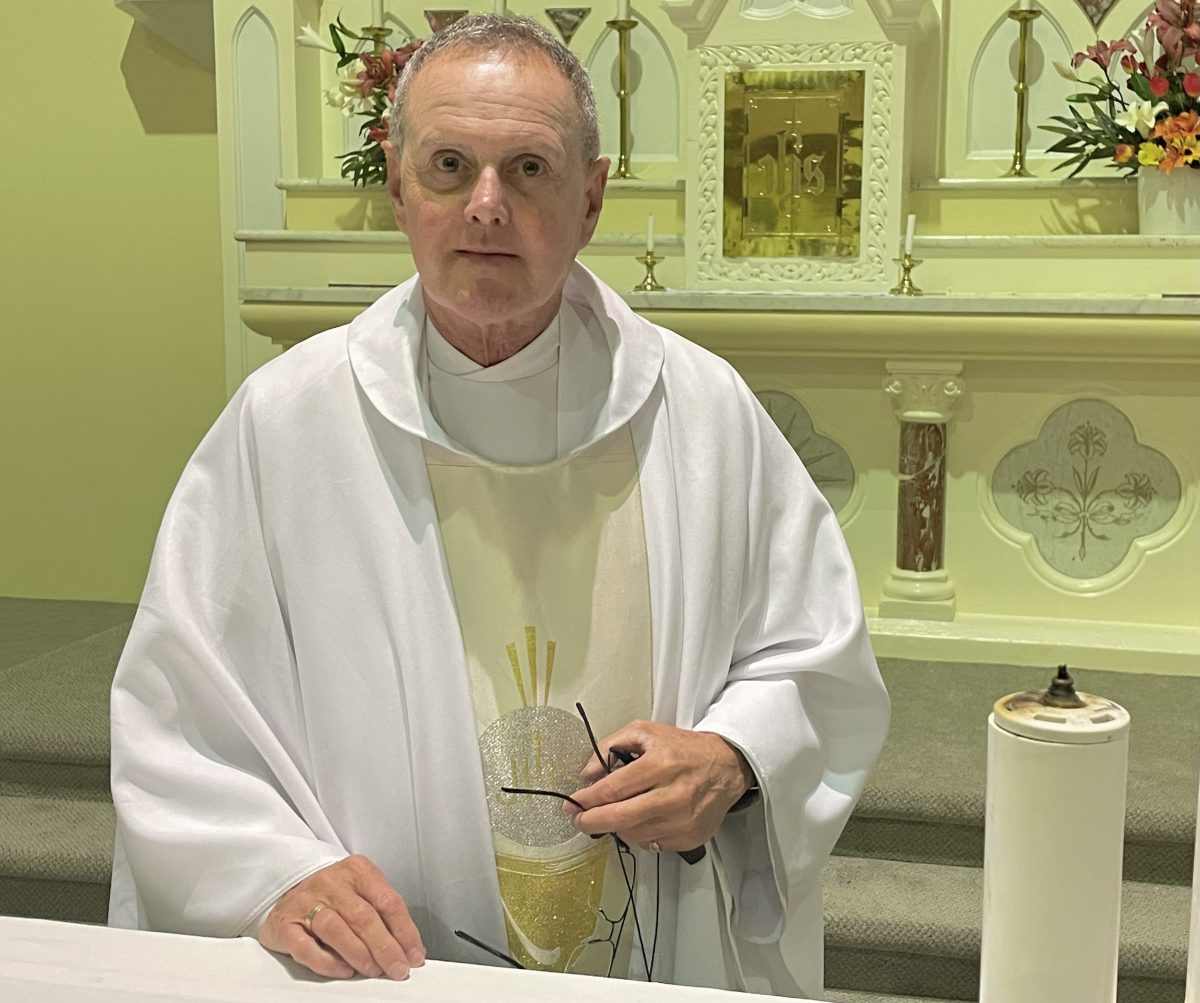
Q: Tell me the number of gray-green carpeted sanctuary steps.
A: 2